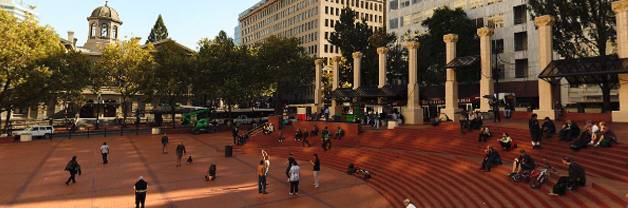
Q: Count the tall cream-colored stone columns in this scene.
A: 9